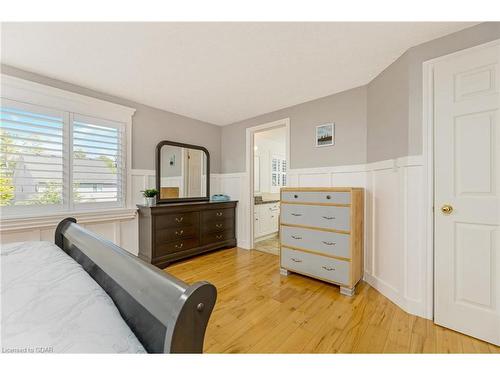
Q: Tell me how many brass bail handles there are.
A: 6